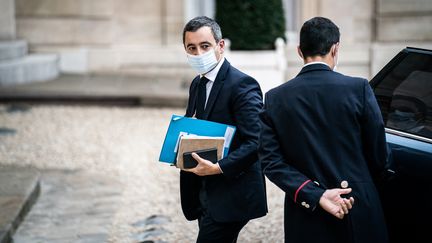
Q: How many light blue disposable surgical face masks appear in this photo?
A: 1